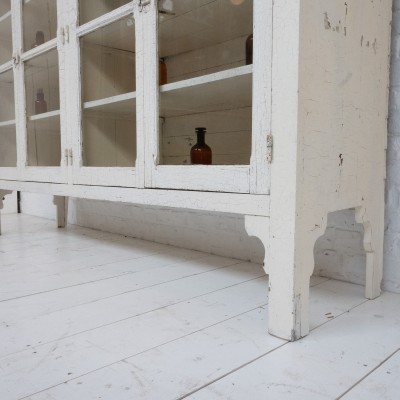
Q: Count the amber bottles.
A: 5